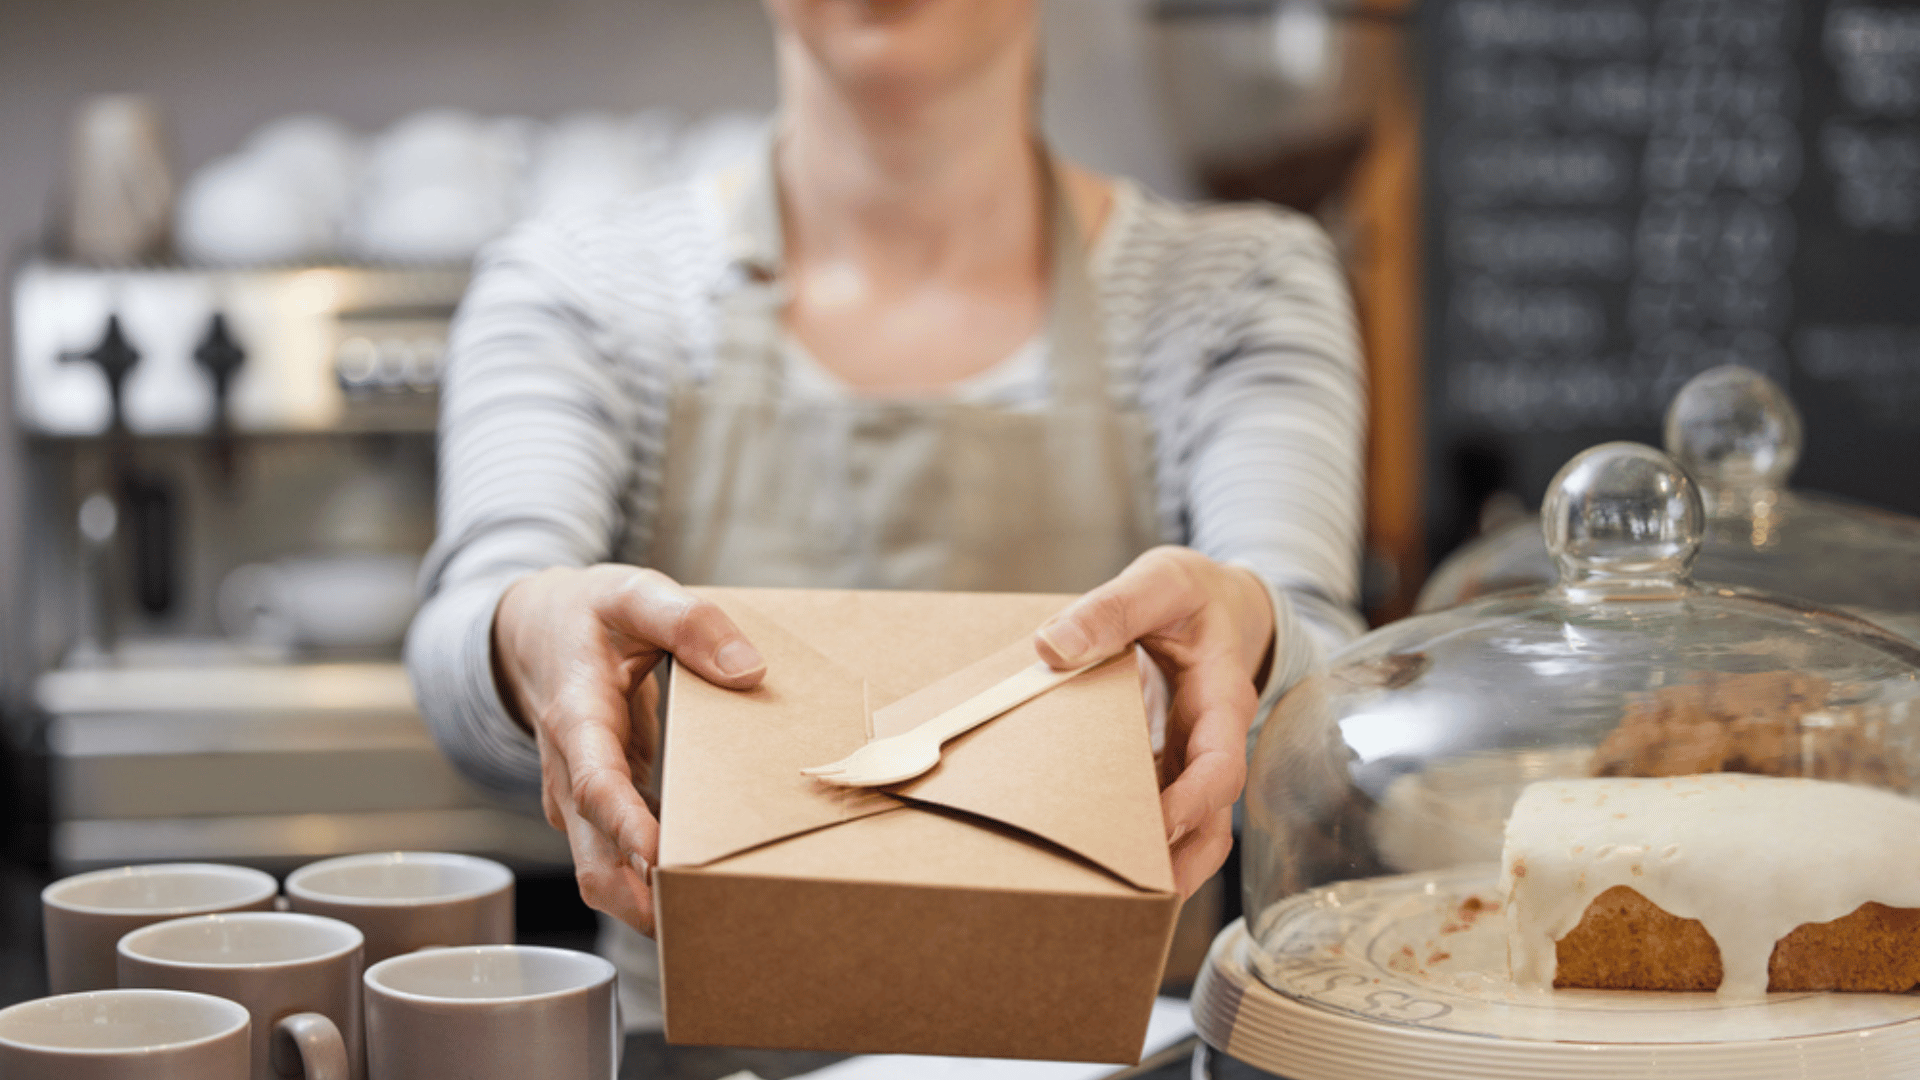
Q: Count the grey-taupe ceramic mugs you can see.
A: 5